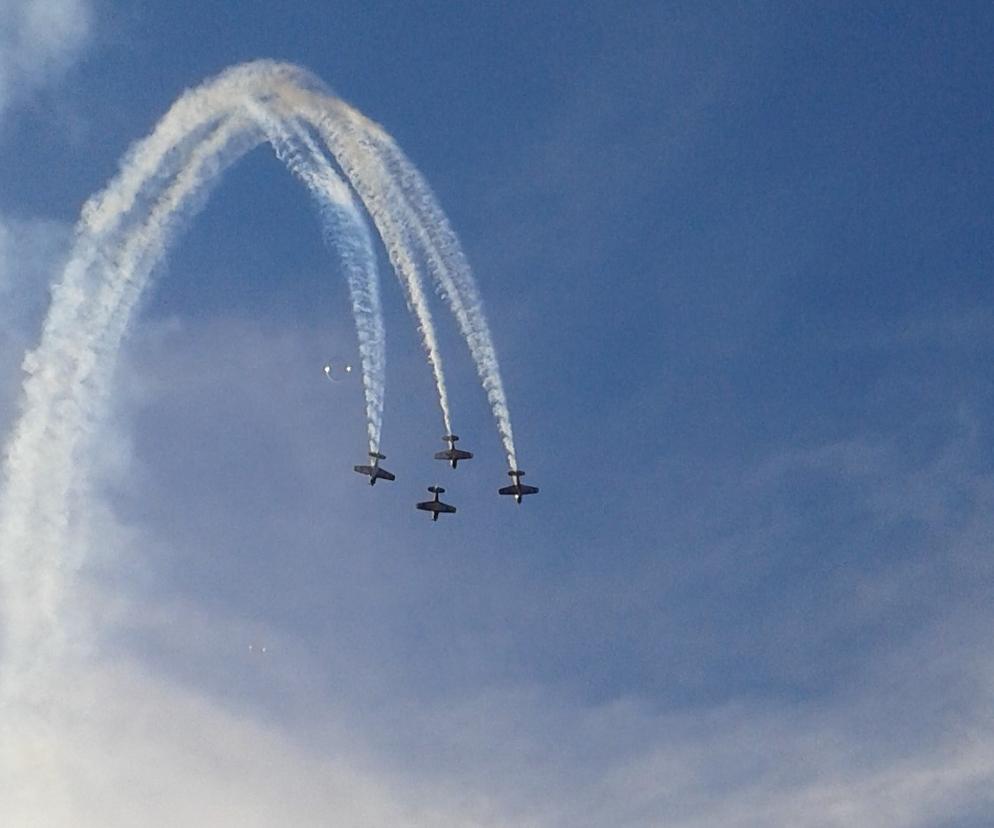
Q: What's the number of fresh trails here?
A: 3